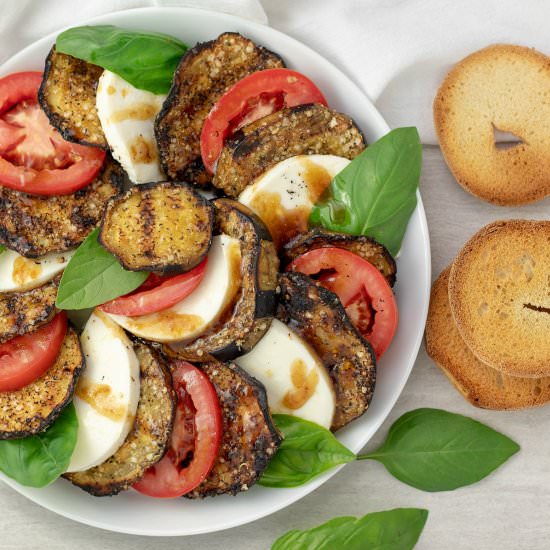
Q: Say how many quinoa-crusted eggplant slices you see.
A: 12